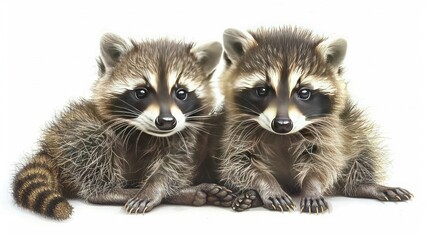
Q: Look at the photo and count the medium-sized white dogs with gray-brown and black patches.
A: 0